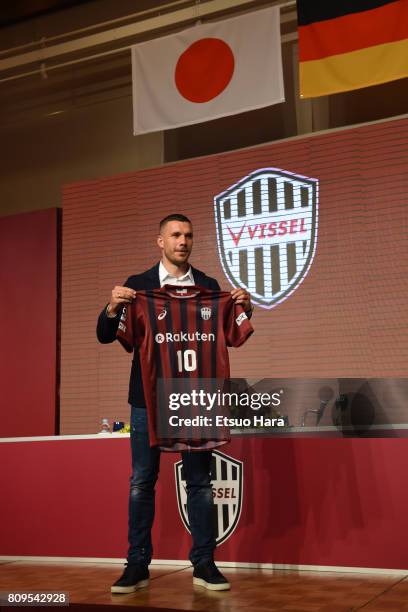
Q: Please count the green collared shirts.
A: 0